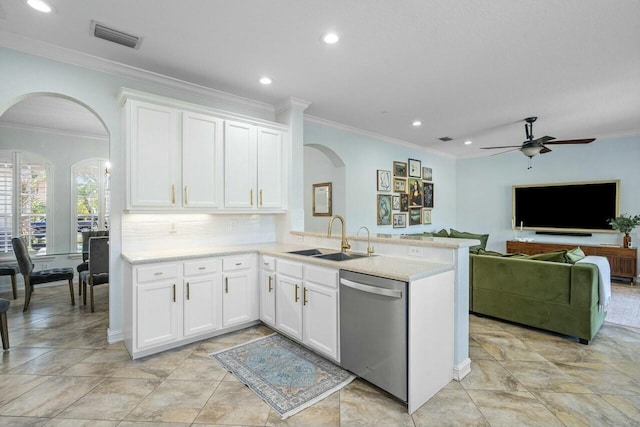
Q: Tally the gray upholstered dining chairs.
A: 5